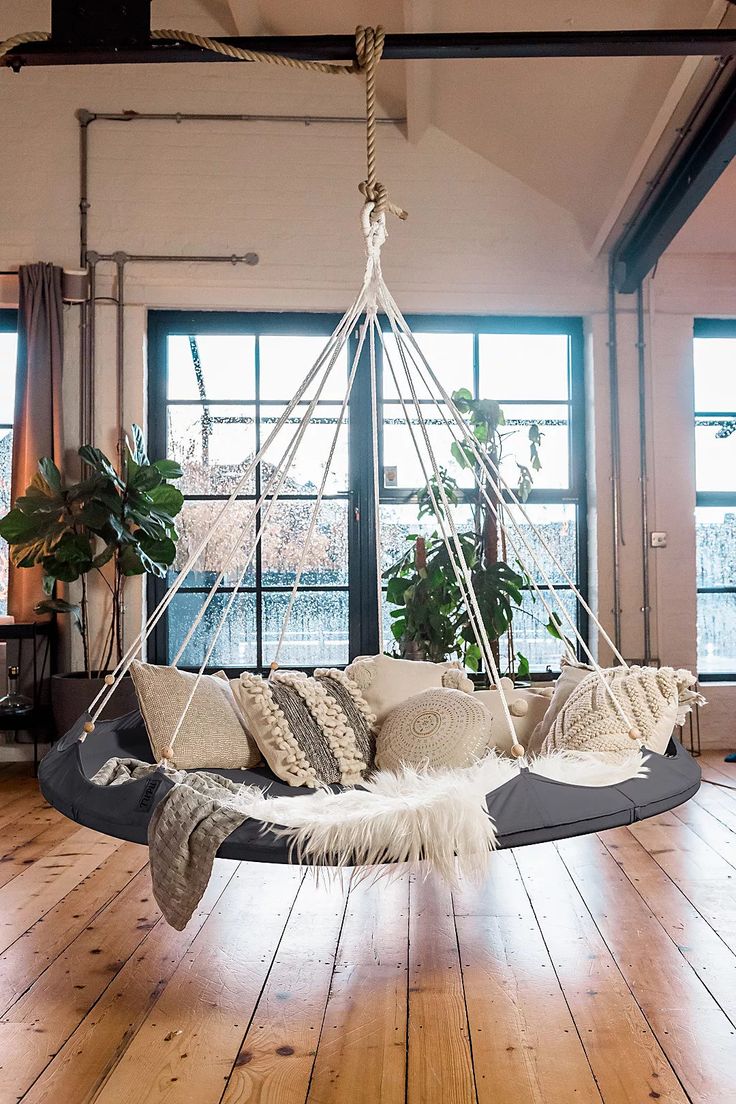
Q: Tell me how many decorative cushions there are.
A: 7